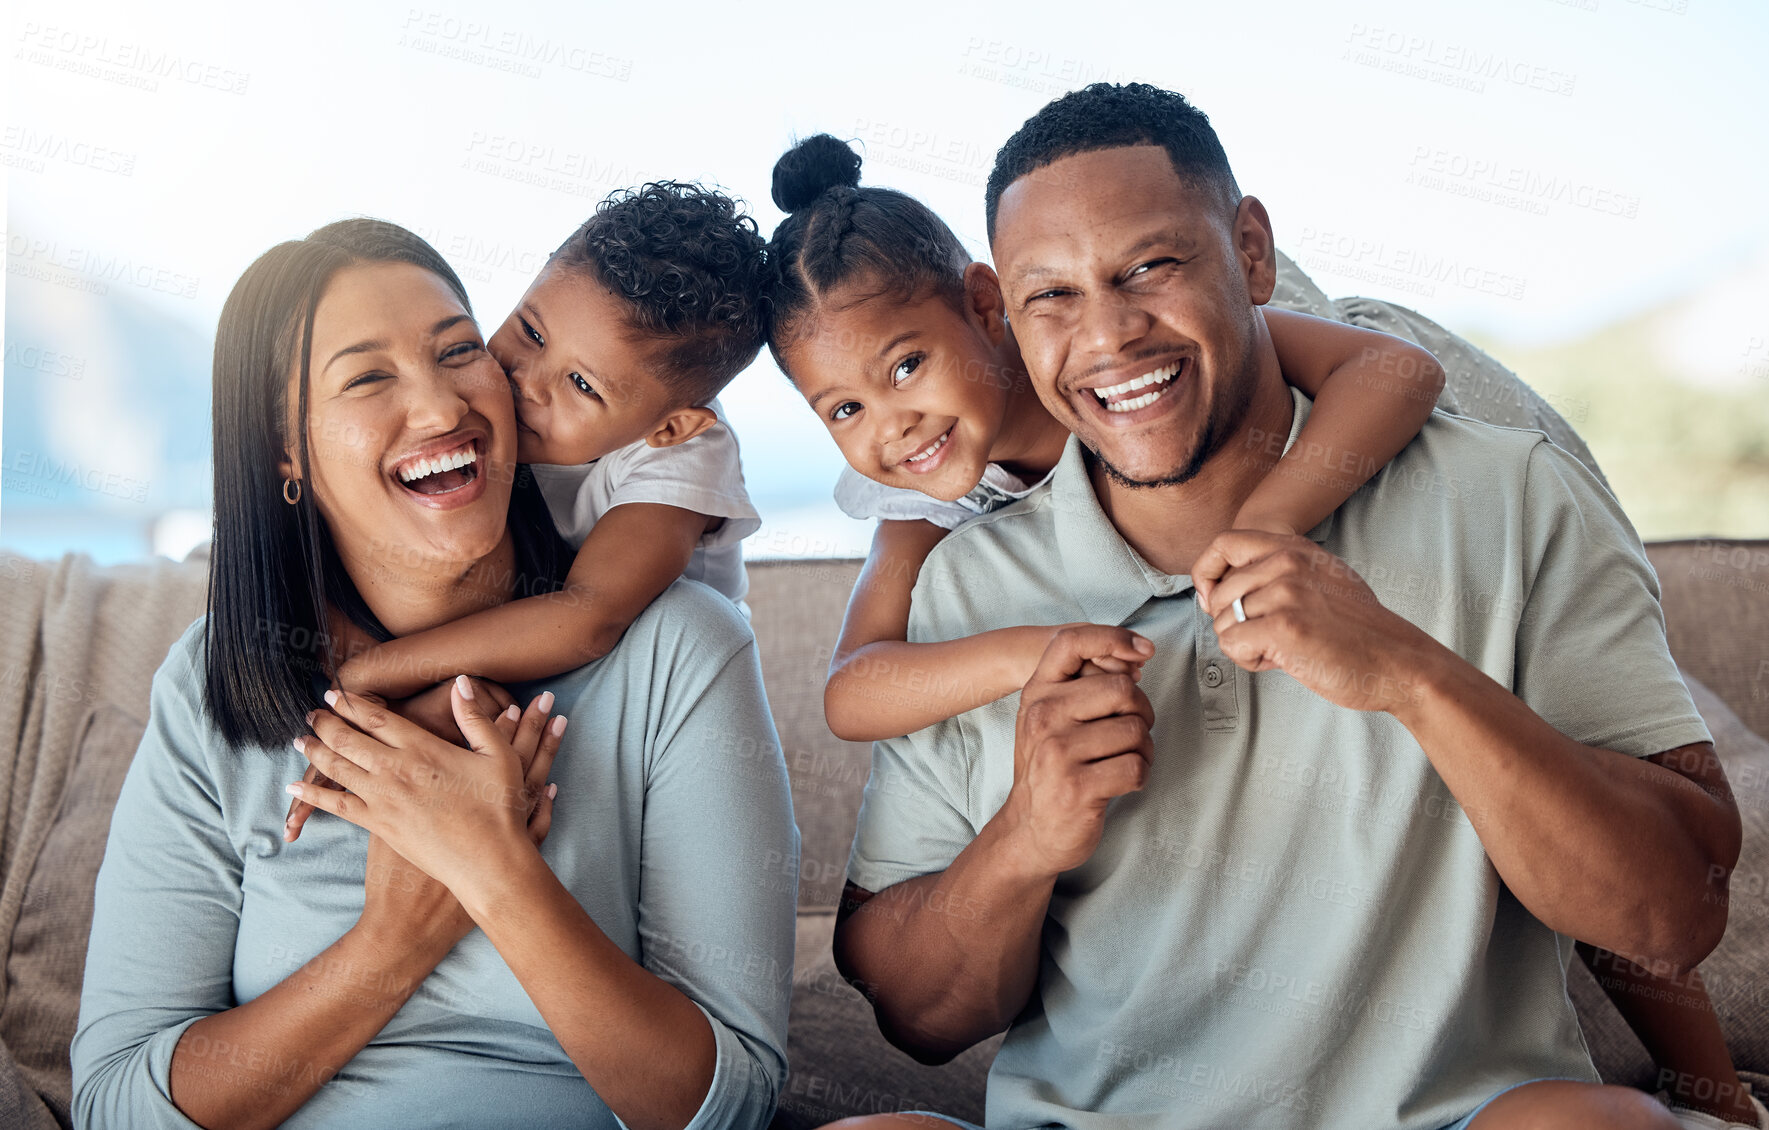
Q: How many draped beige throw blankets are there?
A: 1